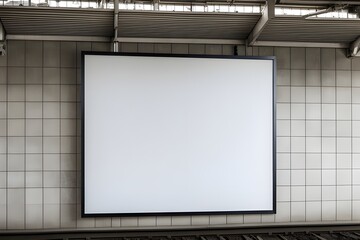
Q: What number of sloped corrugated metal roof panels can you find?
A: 3